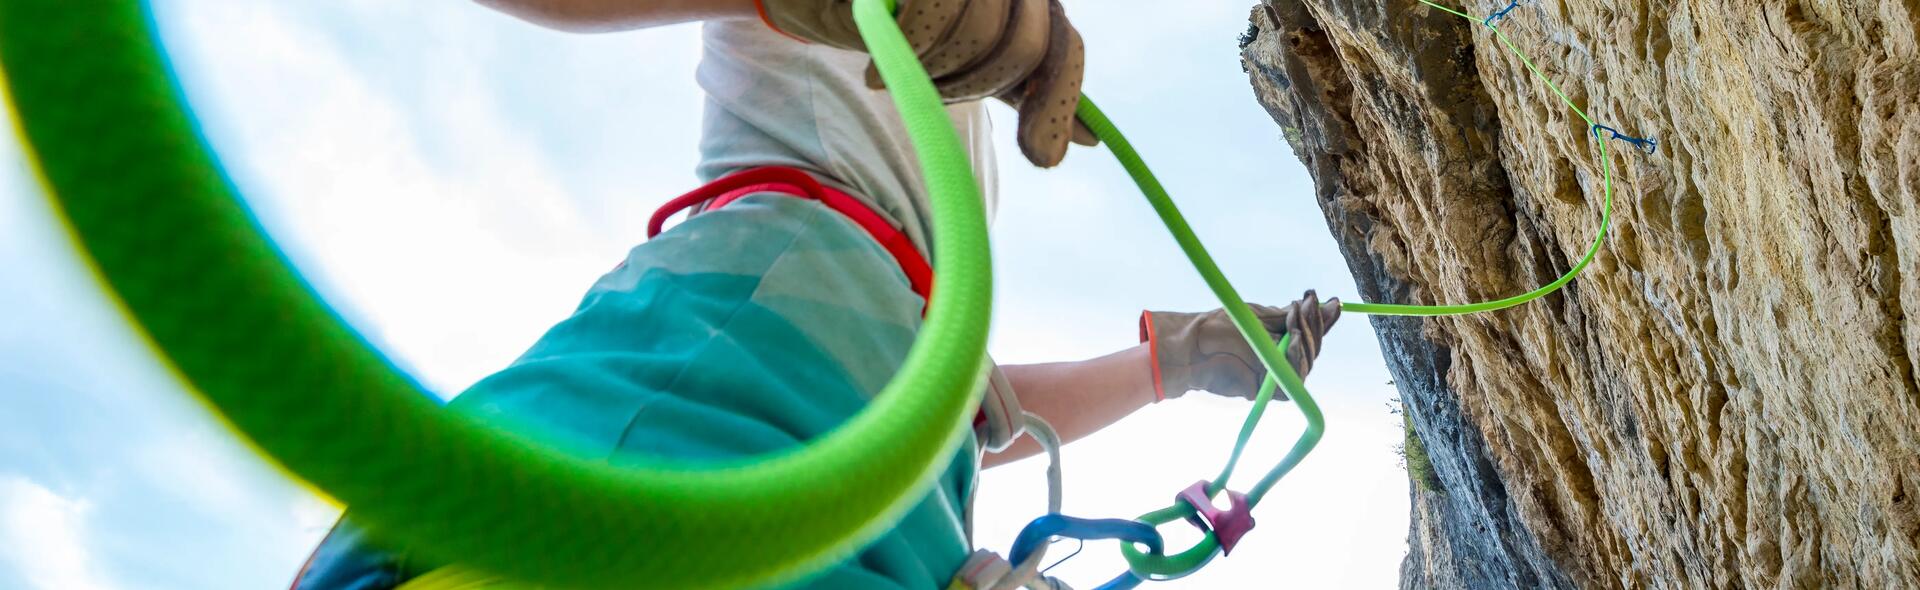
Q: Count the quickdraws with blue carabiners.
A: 2